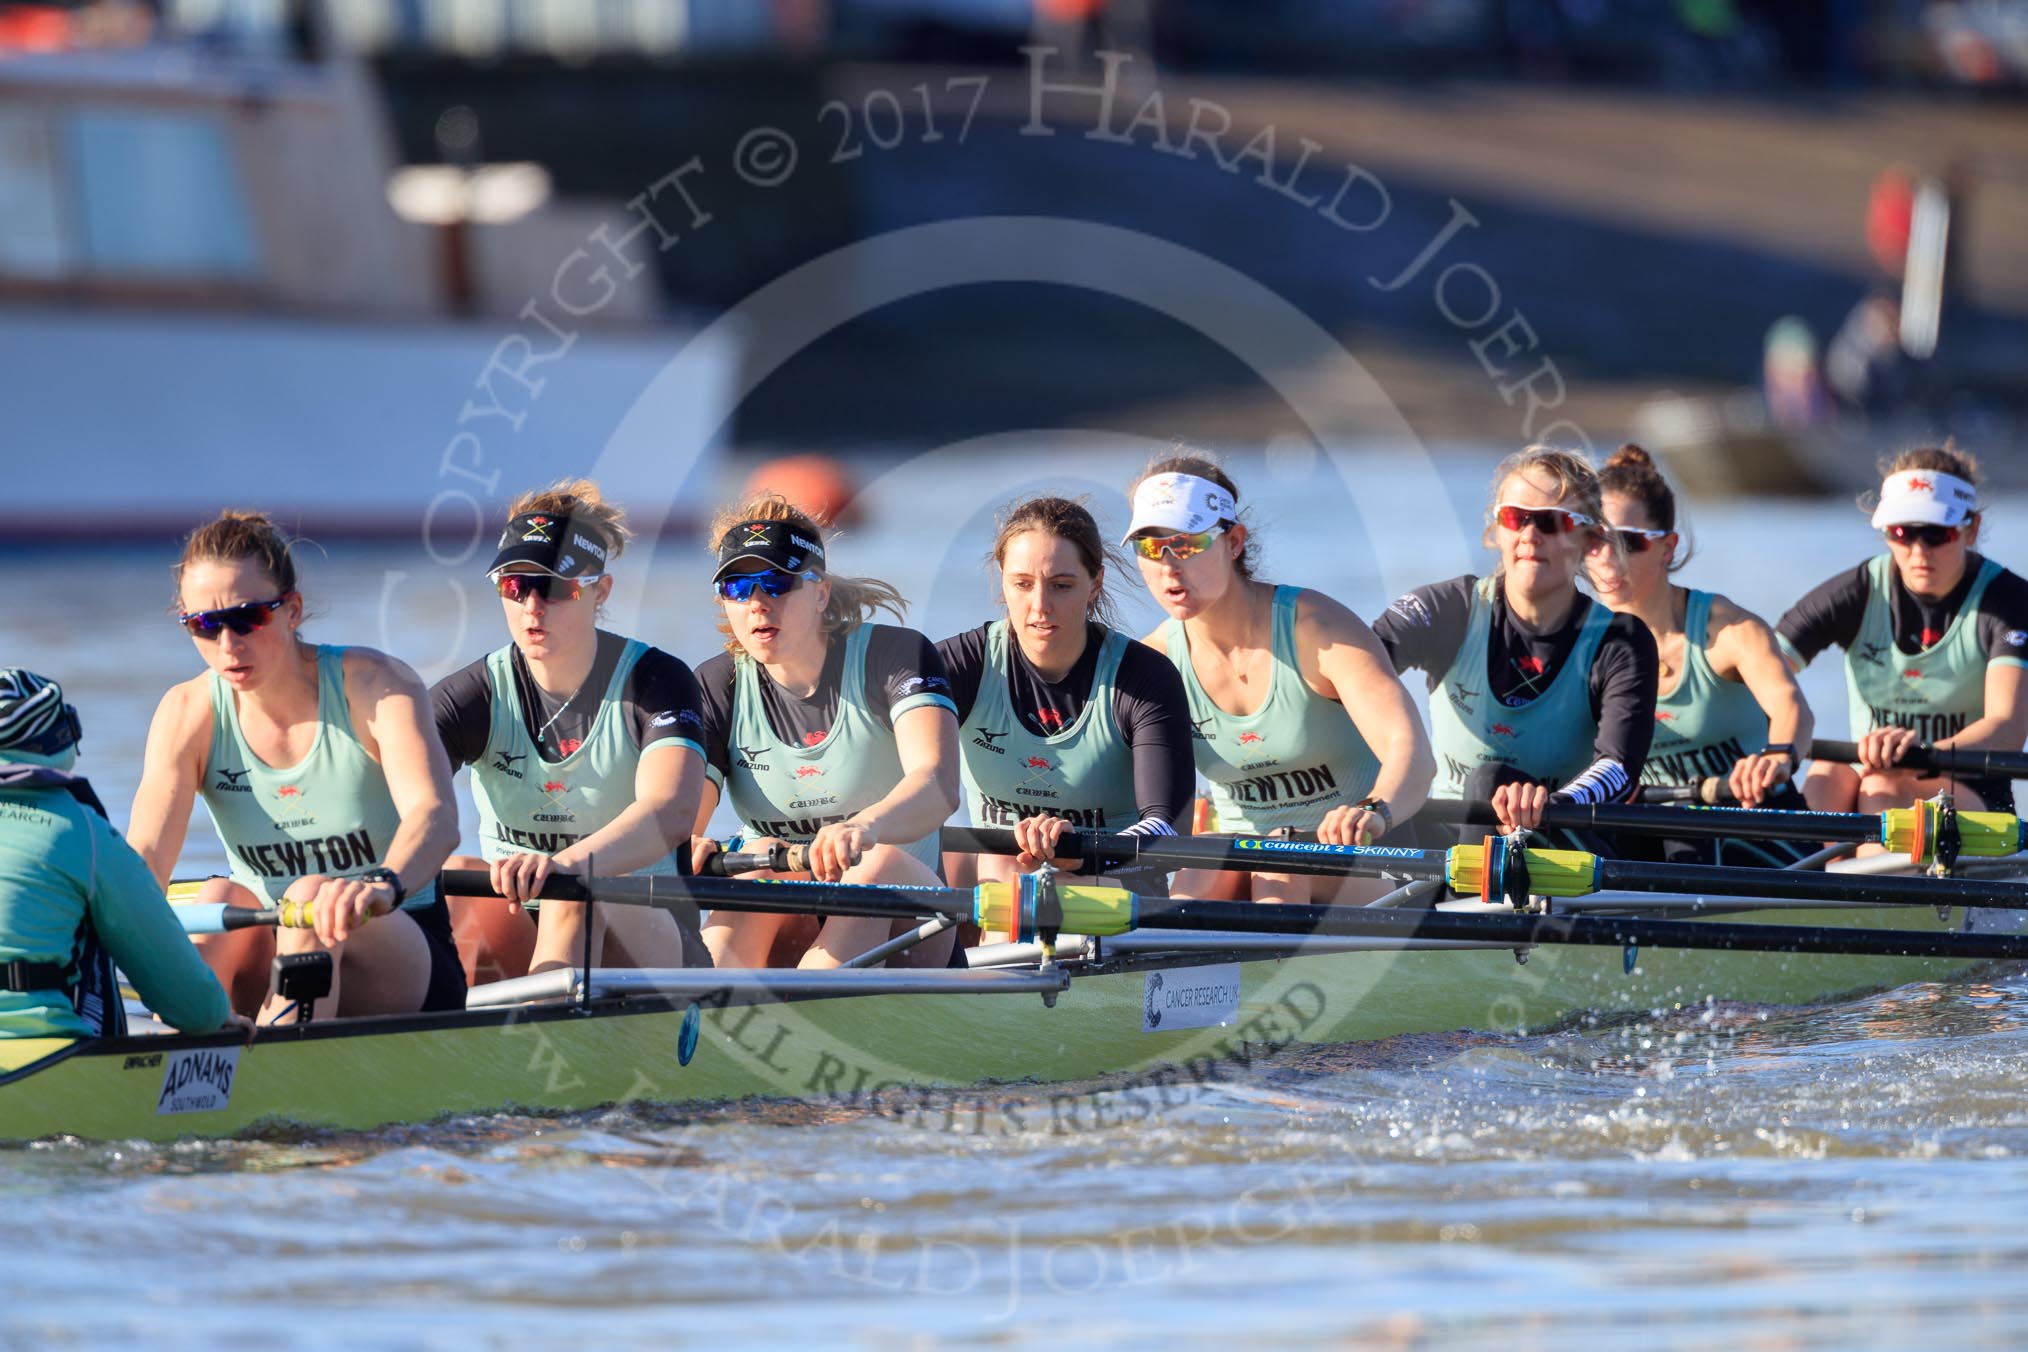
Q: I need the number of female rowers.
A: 8